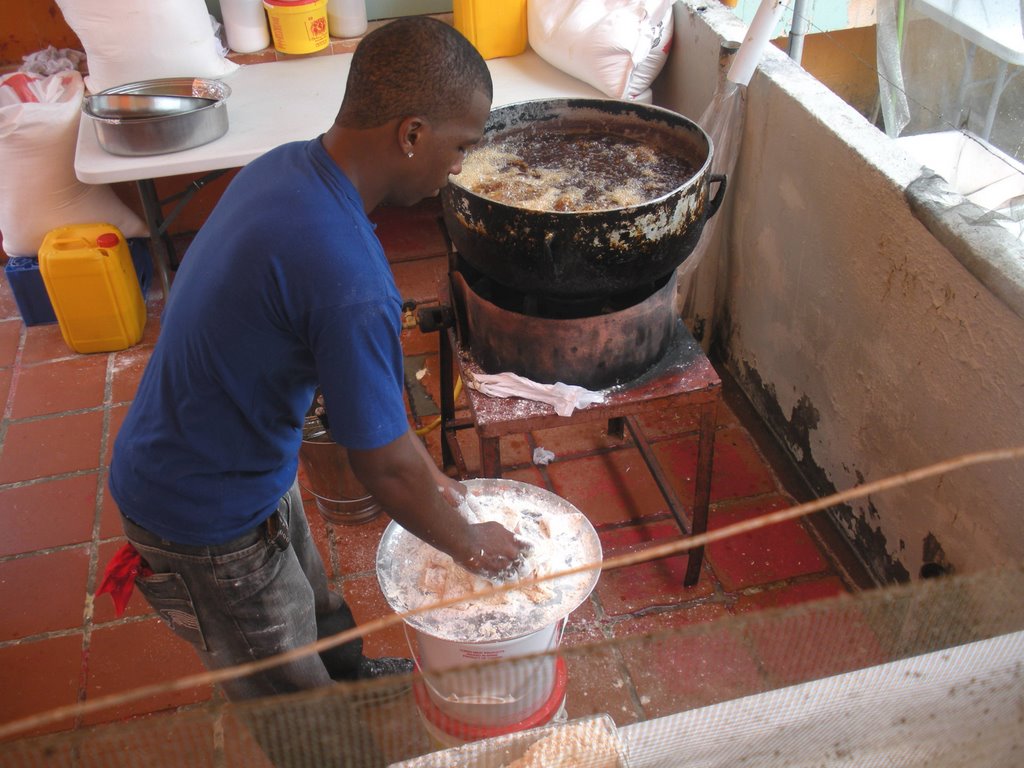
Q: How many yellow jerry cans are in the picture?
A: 2